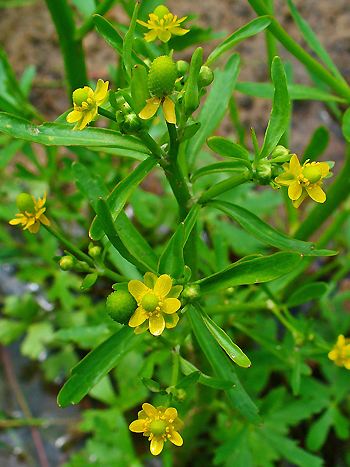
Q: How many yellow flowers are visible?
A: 8